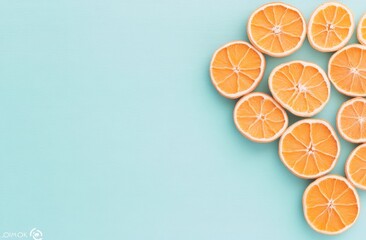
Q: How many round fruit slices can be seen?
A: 11